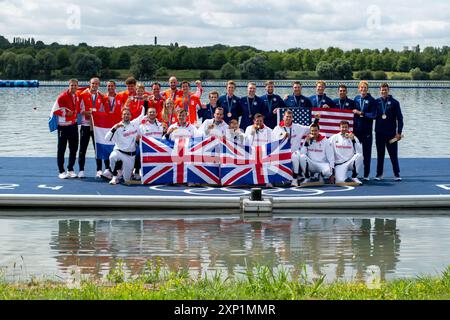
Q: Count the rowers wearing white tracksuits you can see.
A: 9